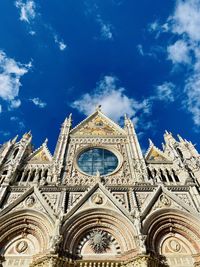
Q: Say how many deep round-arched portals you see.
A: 3